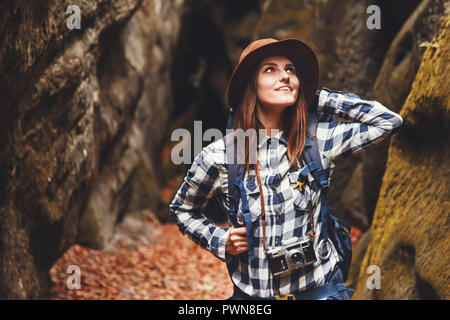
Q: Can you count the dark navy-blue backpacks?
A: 1